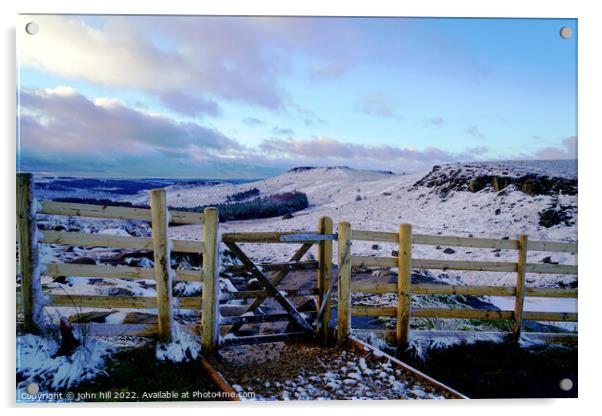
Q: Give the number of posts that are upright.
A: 7